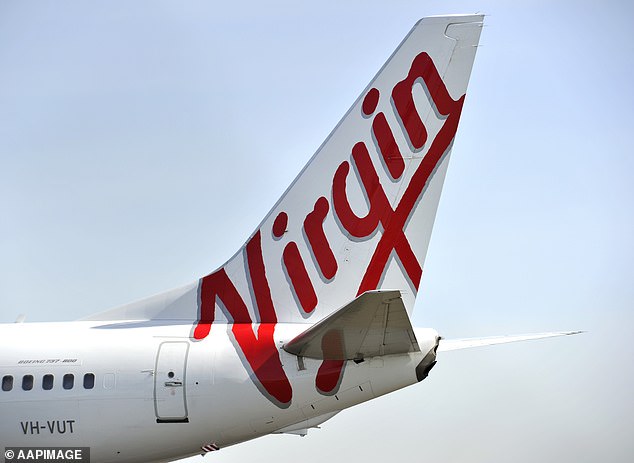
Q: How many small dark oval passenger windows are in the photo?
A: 5